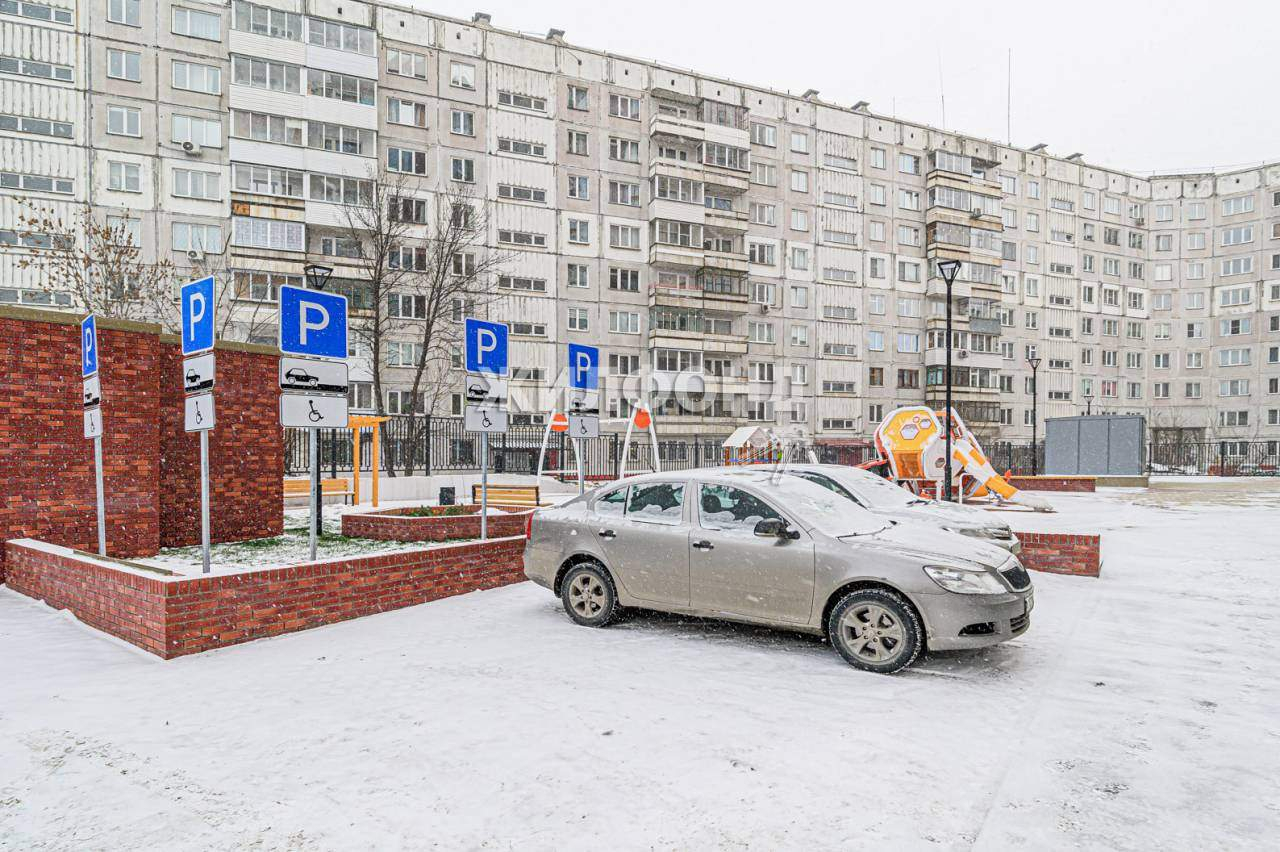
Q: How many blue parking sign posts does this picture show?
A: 5